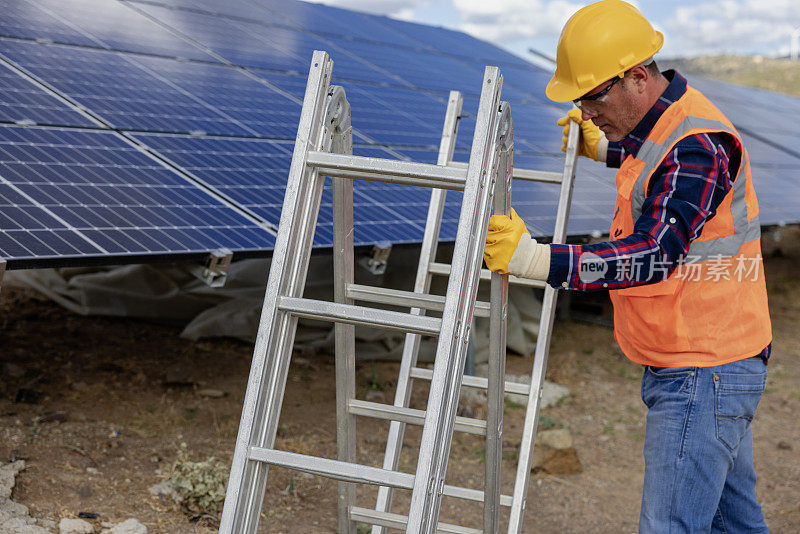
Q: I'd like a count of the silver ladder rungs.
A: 10